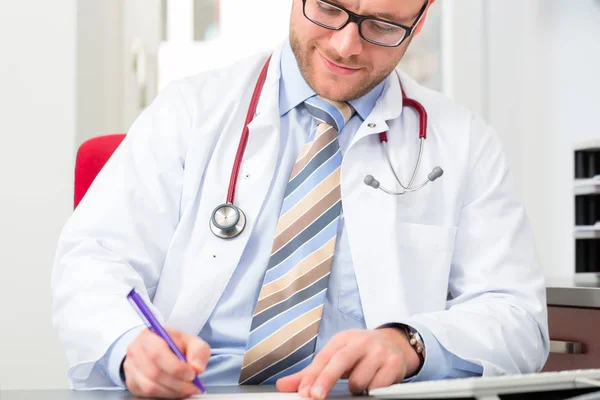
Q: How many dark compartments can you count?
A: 3